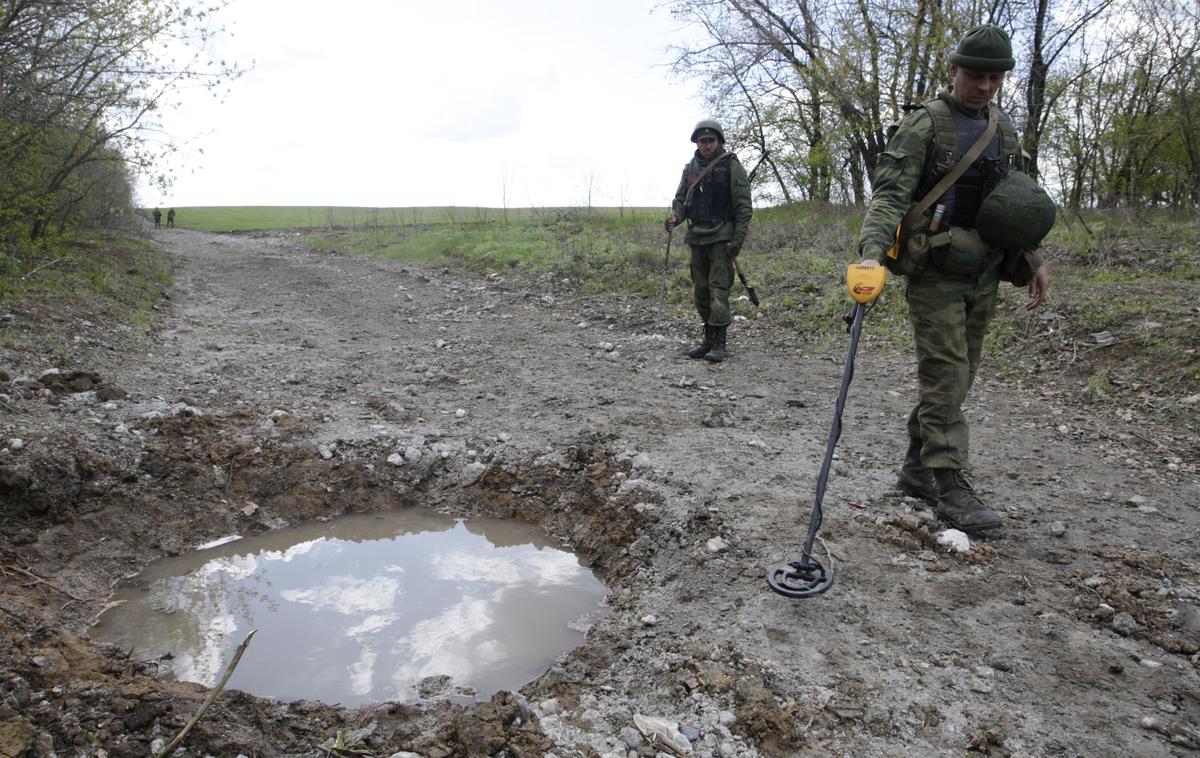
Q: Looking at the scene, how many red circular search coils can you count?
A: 0